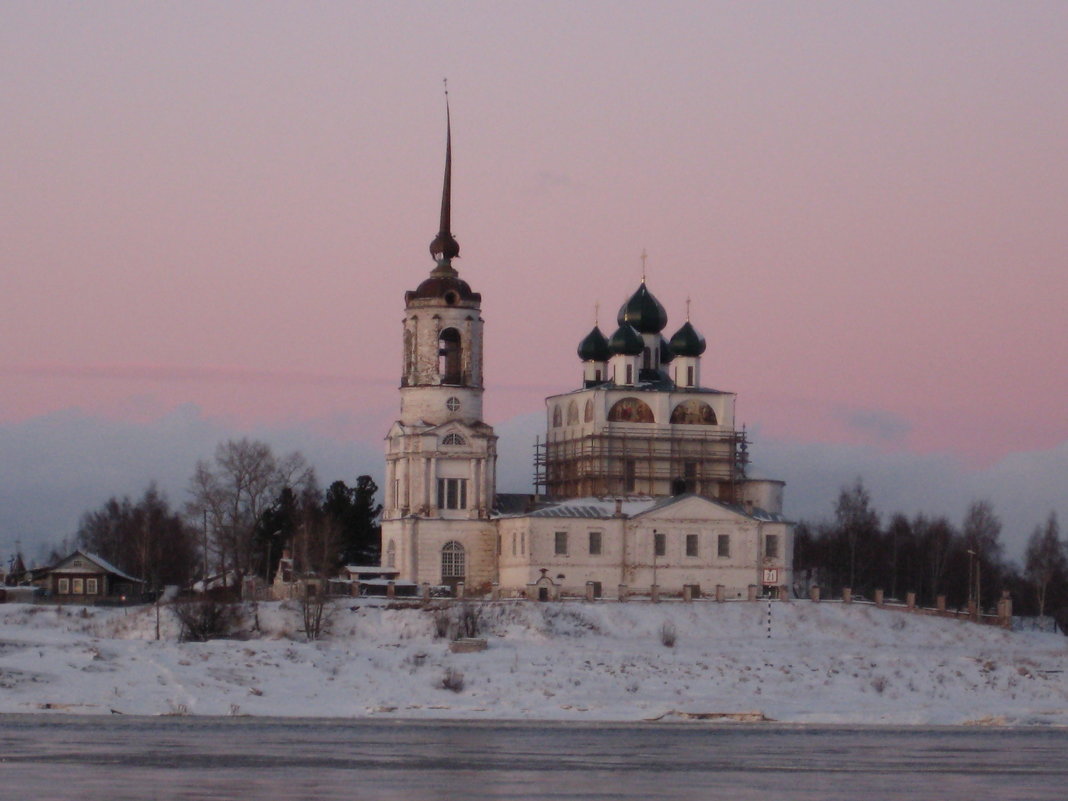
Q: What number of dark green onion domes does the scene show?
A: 5